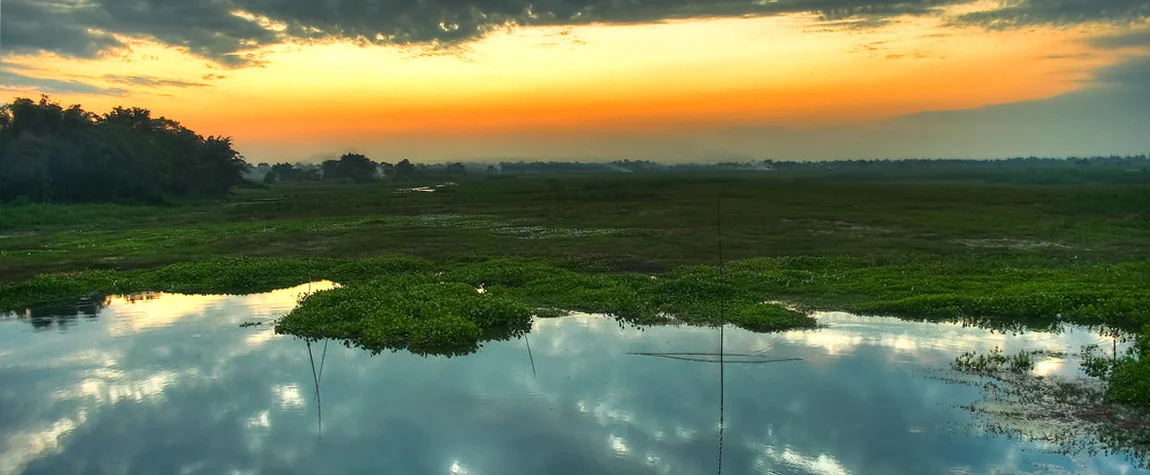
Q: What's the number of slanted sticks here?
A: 3